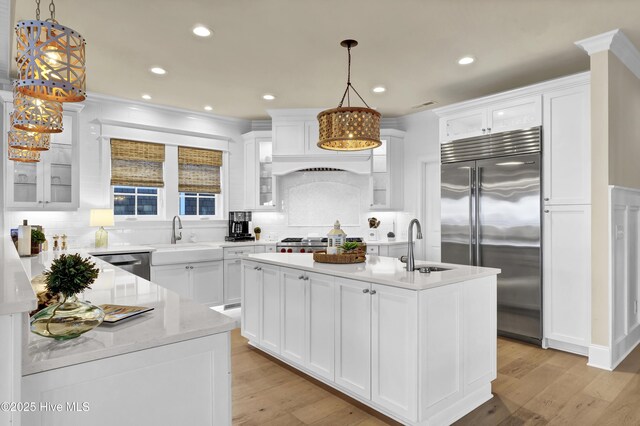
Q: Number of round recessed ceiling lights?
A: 7